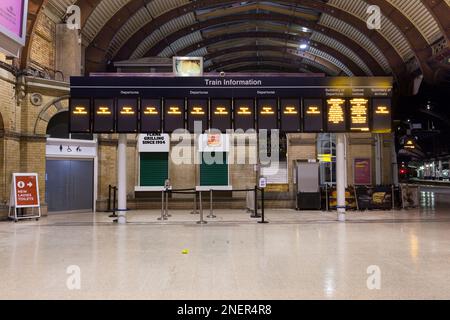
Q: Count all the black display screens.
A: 14